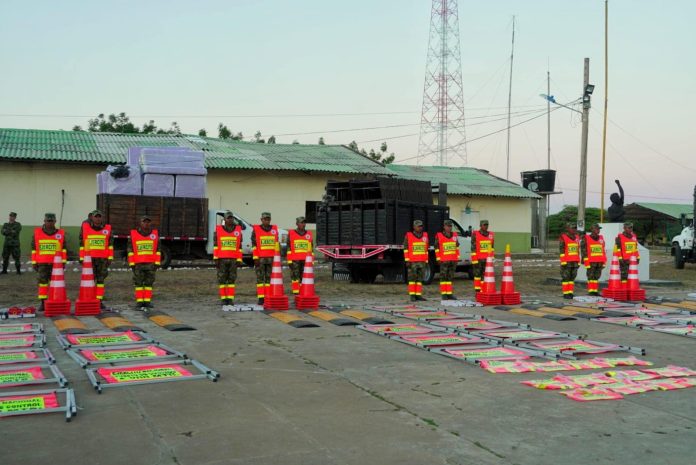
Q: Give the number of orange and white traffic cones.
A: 8